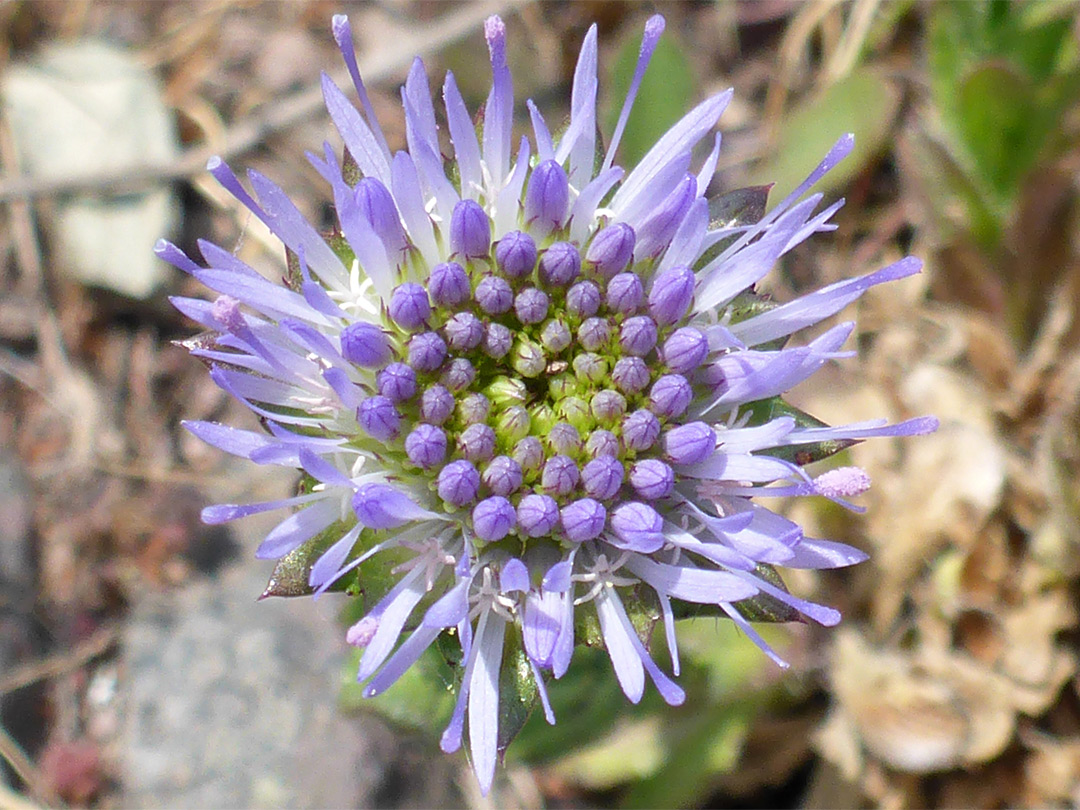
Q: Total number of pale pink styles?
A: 4